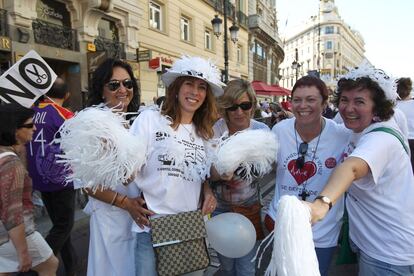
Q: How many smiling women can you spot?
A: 5